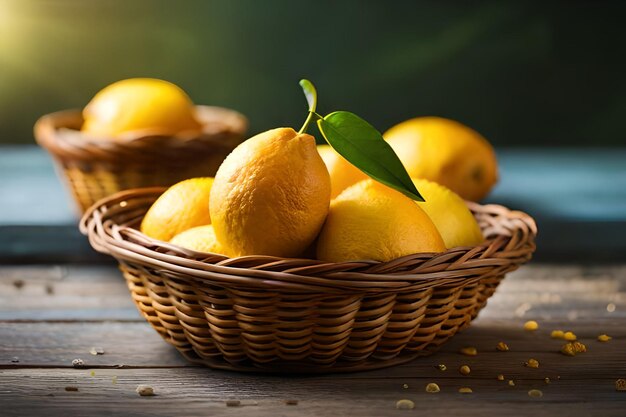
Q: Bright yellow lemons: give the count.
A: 8